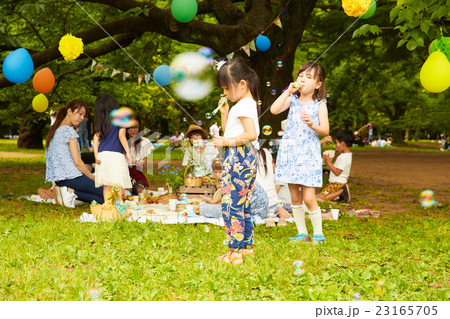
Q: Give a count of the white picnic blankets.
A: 1